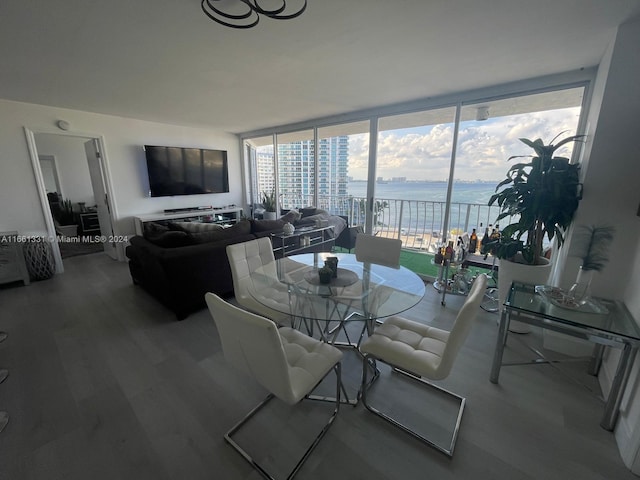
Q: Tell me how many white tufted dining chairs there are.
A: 4